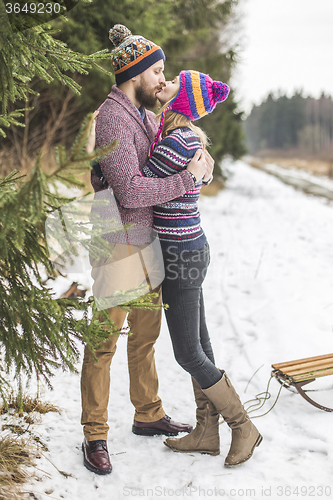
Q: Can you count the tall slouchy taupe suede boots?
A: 2